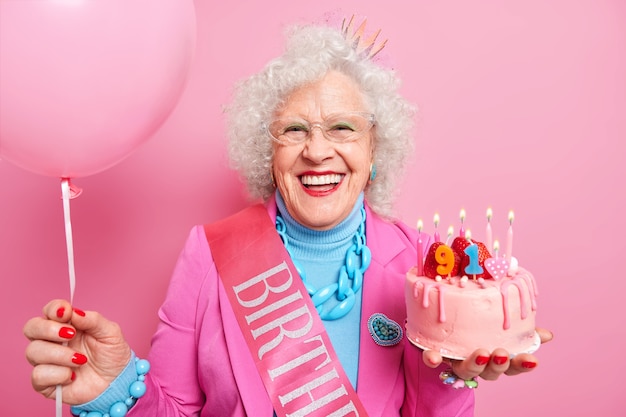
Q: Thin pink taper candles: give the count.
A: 5